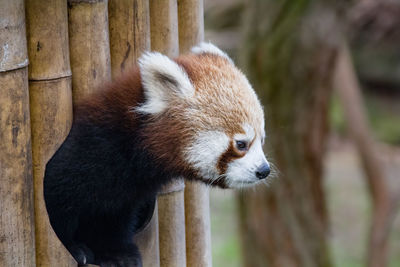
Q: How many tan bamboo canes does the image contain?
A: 6